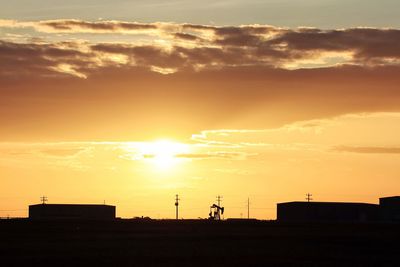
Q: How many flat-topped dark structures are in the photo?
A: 3